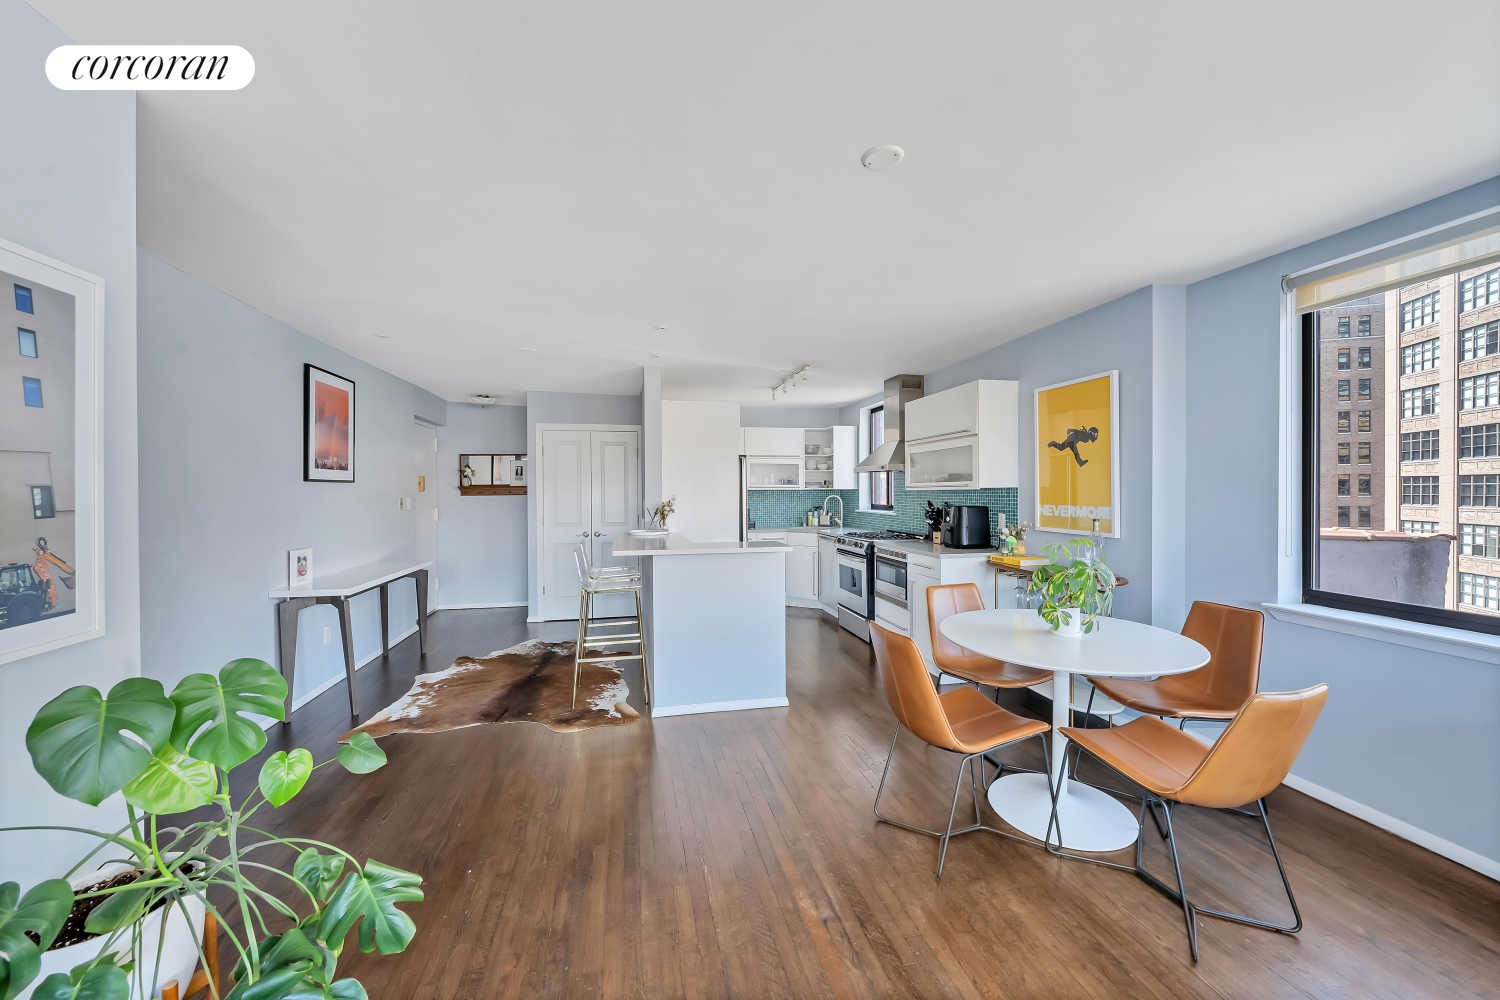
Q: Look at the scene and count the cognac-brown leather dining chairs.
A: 4